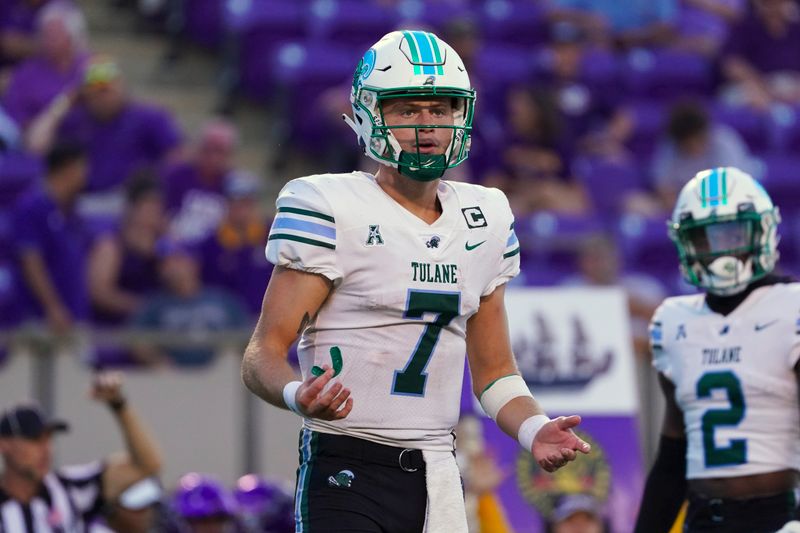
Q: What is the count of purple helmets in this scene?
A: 2